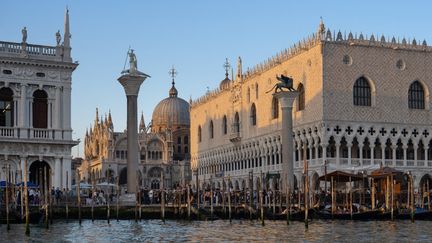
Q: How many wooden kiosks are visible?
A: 2